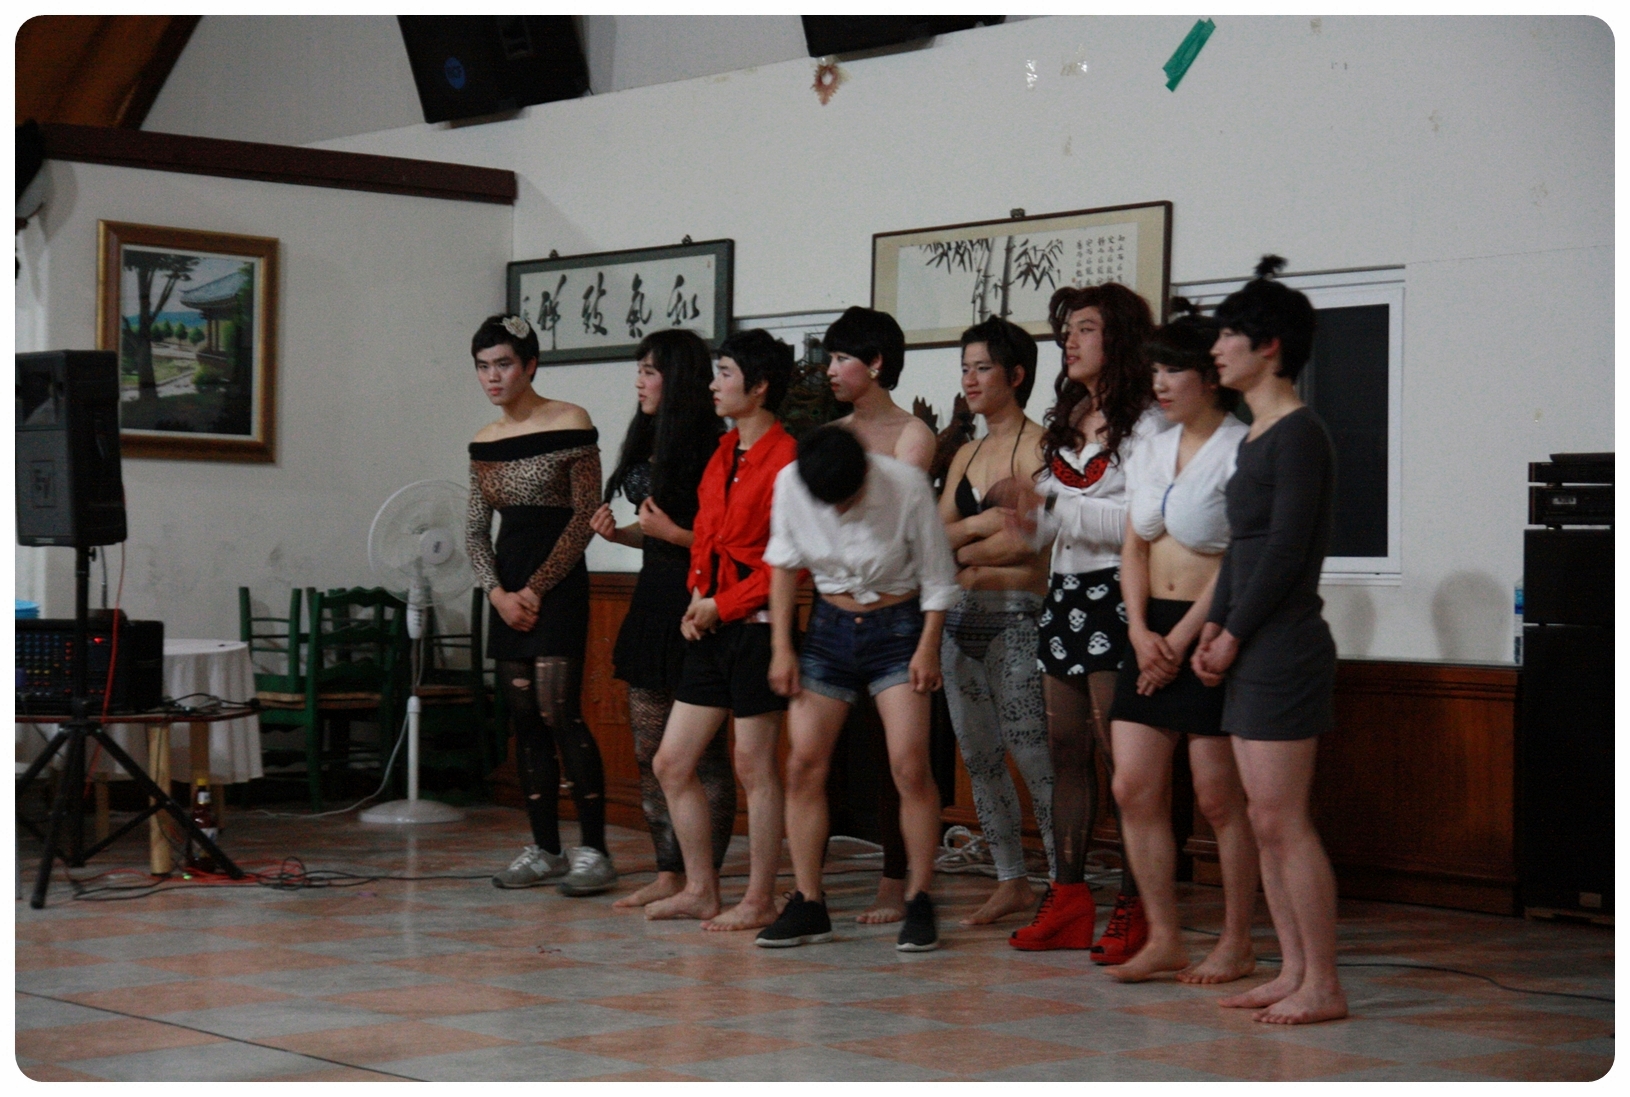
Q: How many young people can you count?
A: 9